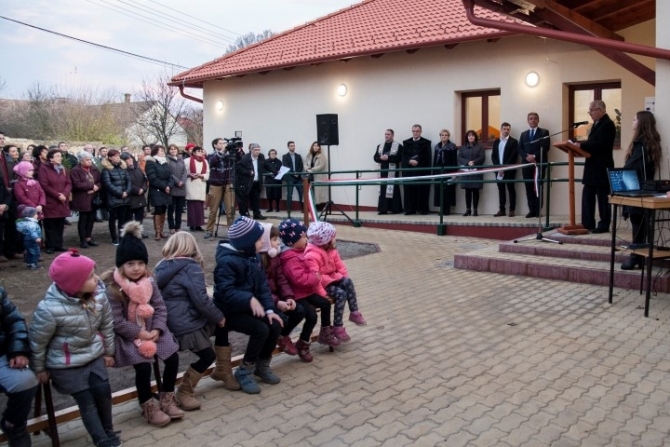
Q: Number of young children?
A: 10